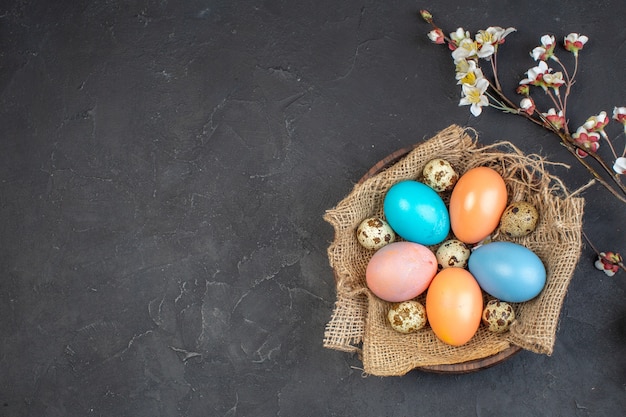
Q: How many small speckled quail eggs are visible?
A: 6